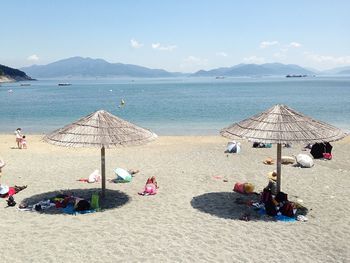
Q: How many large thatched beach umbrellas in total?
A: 2